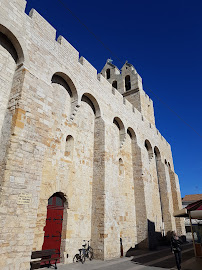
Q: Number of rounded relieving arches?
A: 9